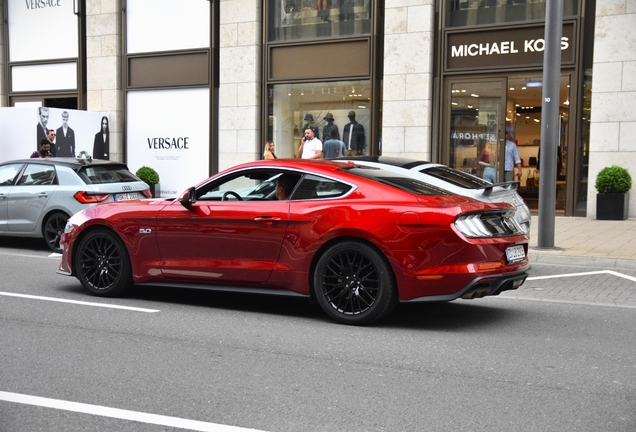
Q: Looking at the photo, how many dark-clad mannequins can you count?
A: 3